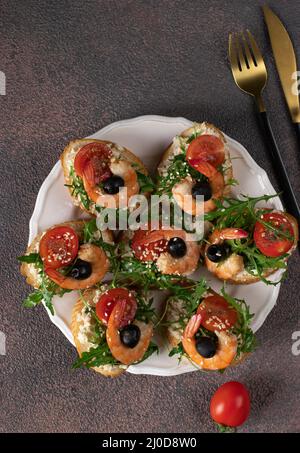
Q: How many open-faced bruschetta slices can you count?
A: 7